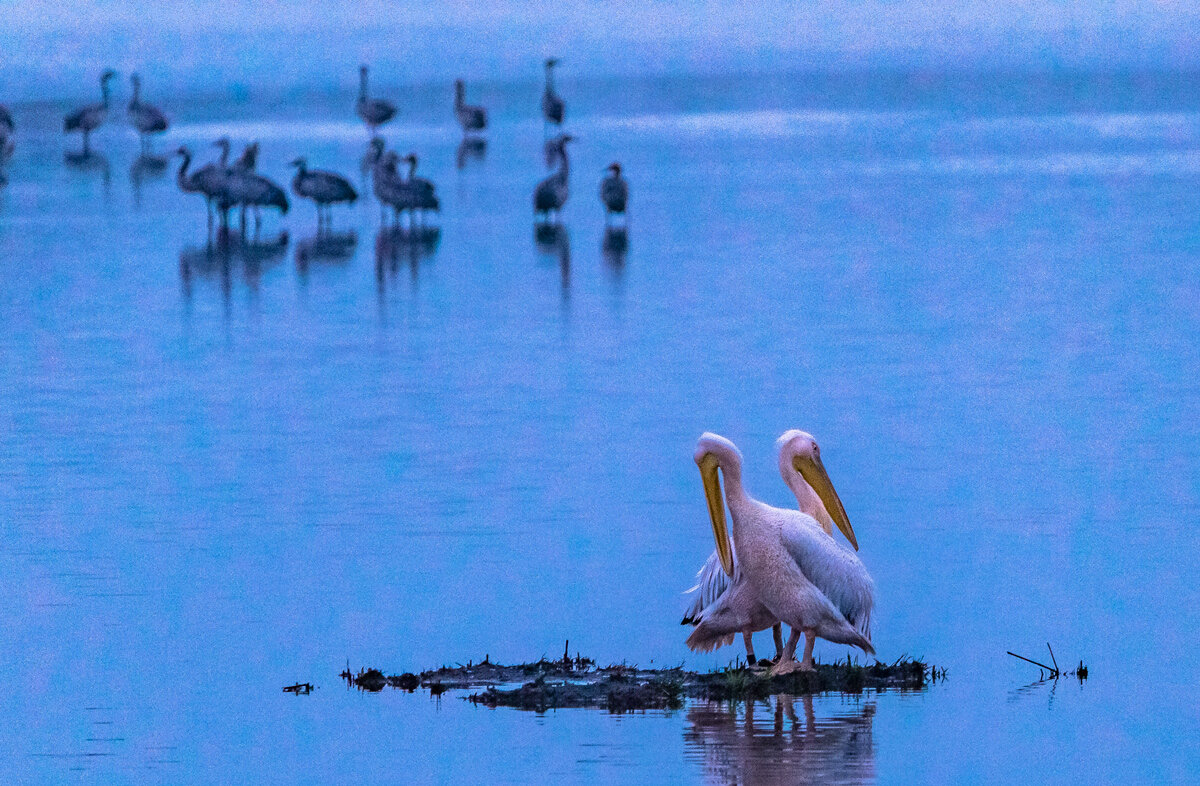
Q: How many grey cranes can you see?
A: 15